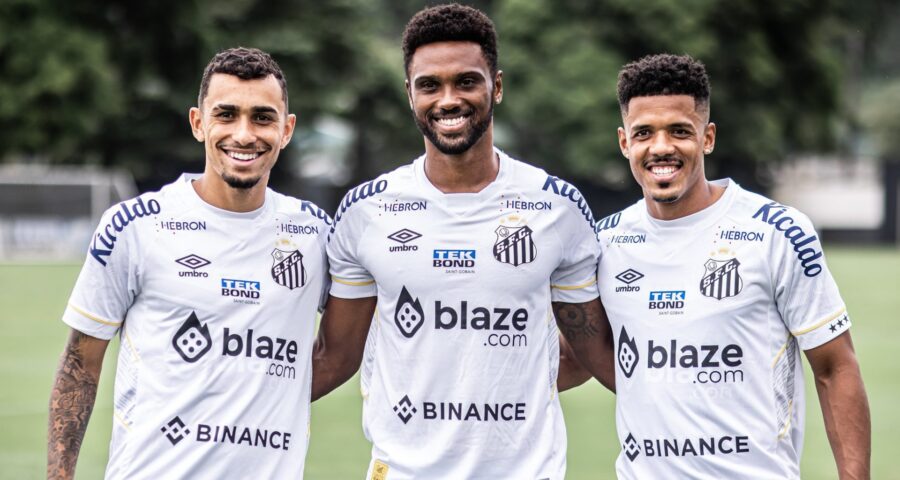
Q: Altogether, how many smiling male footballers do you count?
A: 3